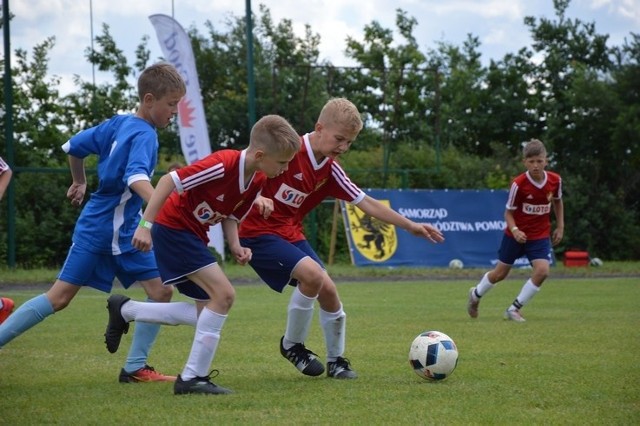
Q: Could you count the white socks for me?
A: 6